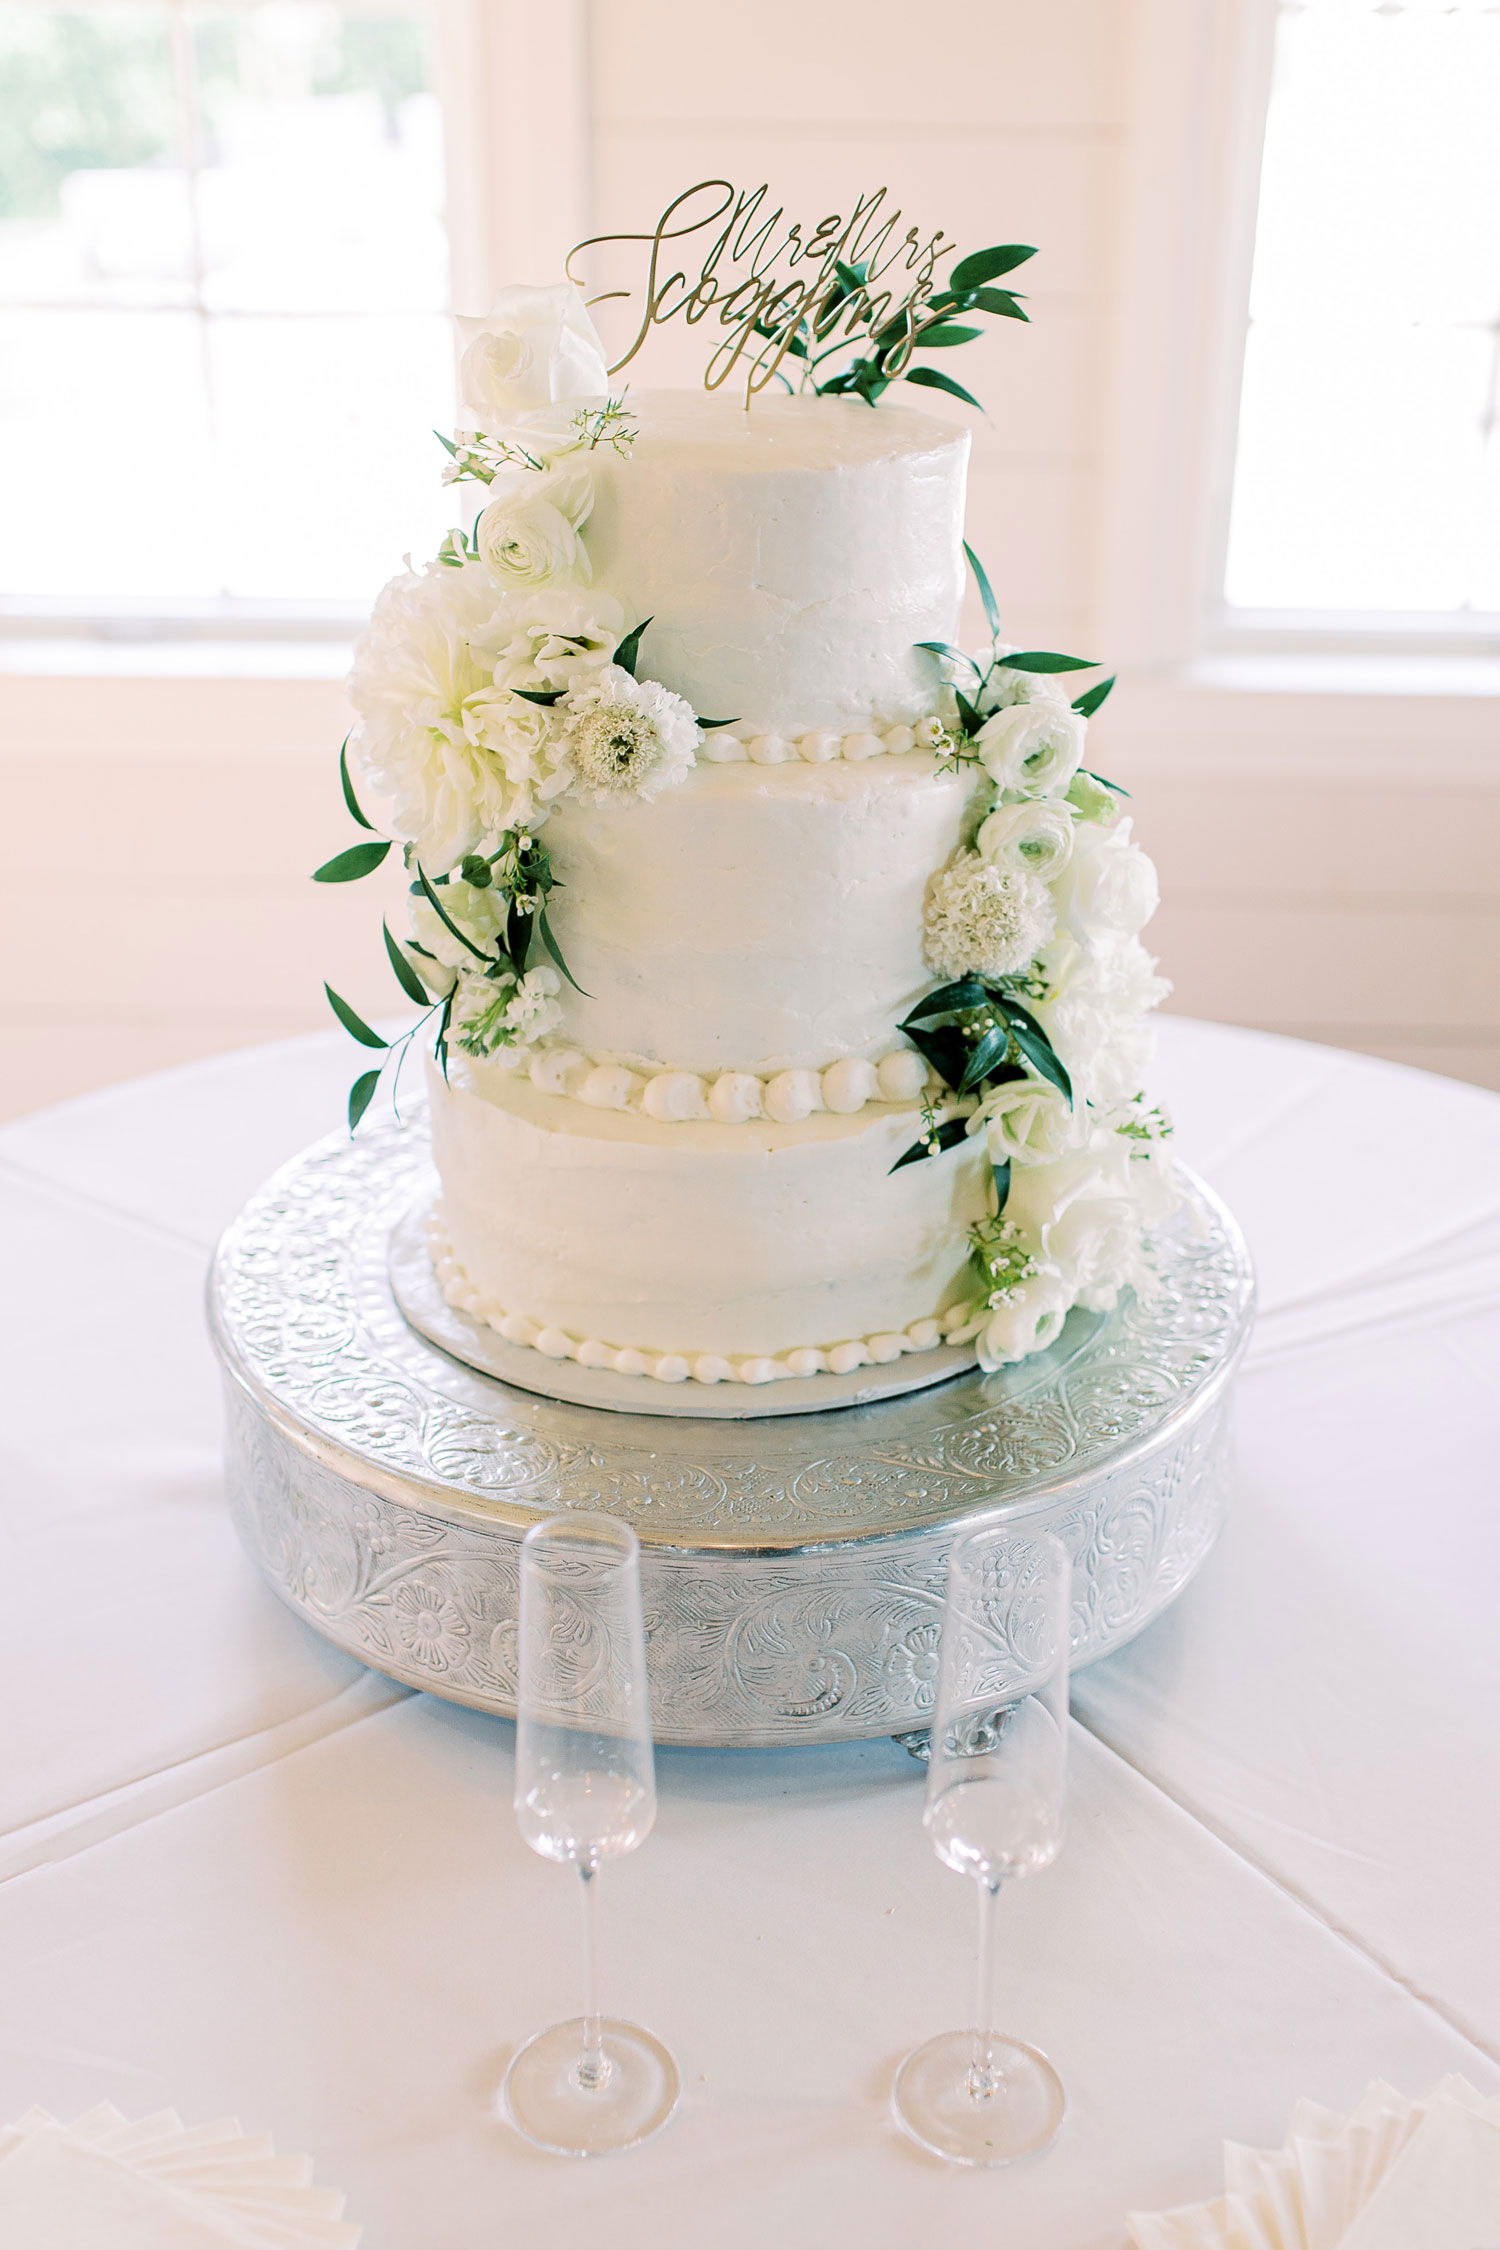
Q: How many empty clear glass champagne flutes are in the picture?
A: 2